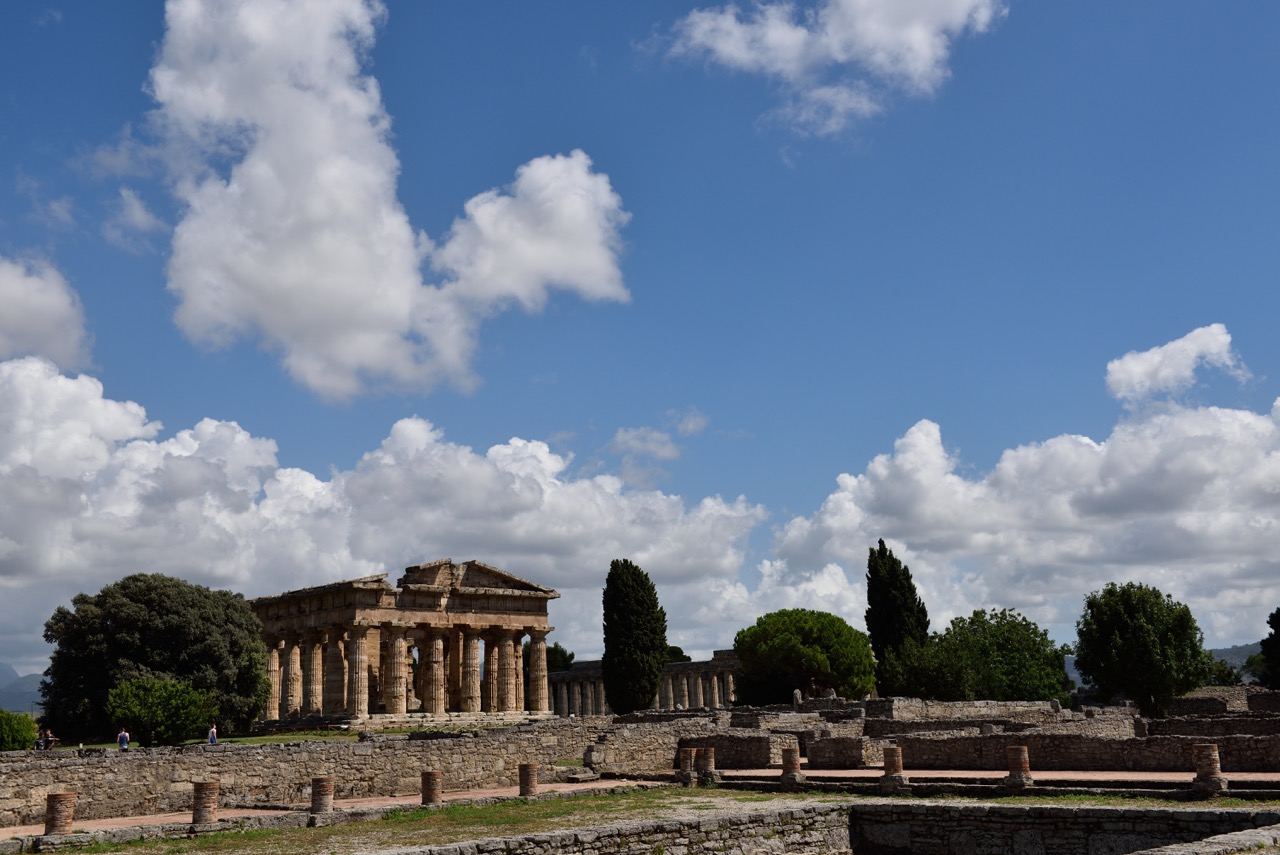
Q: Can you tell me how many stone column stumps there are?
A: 11